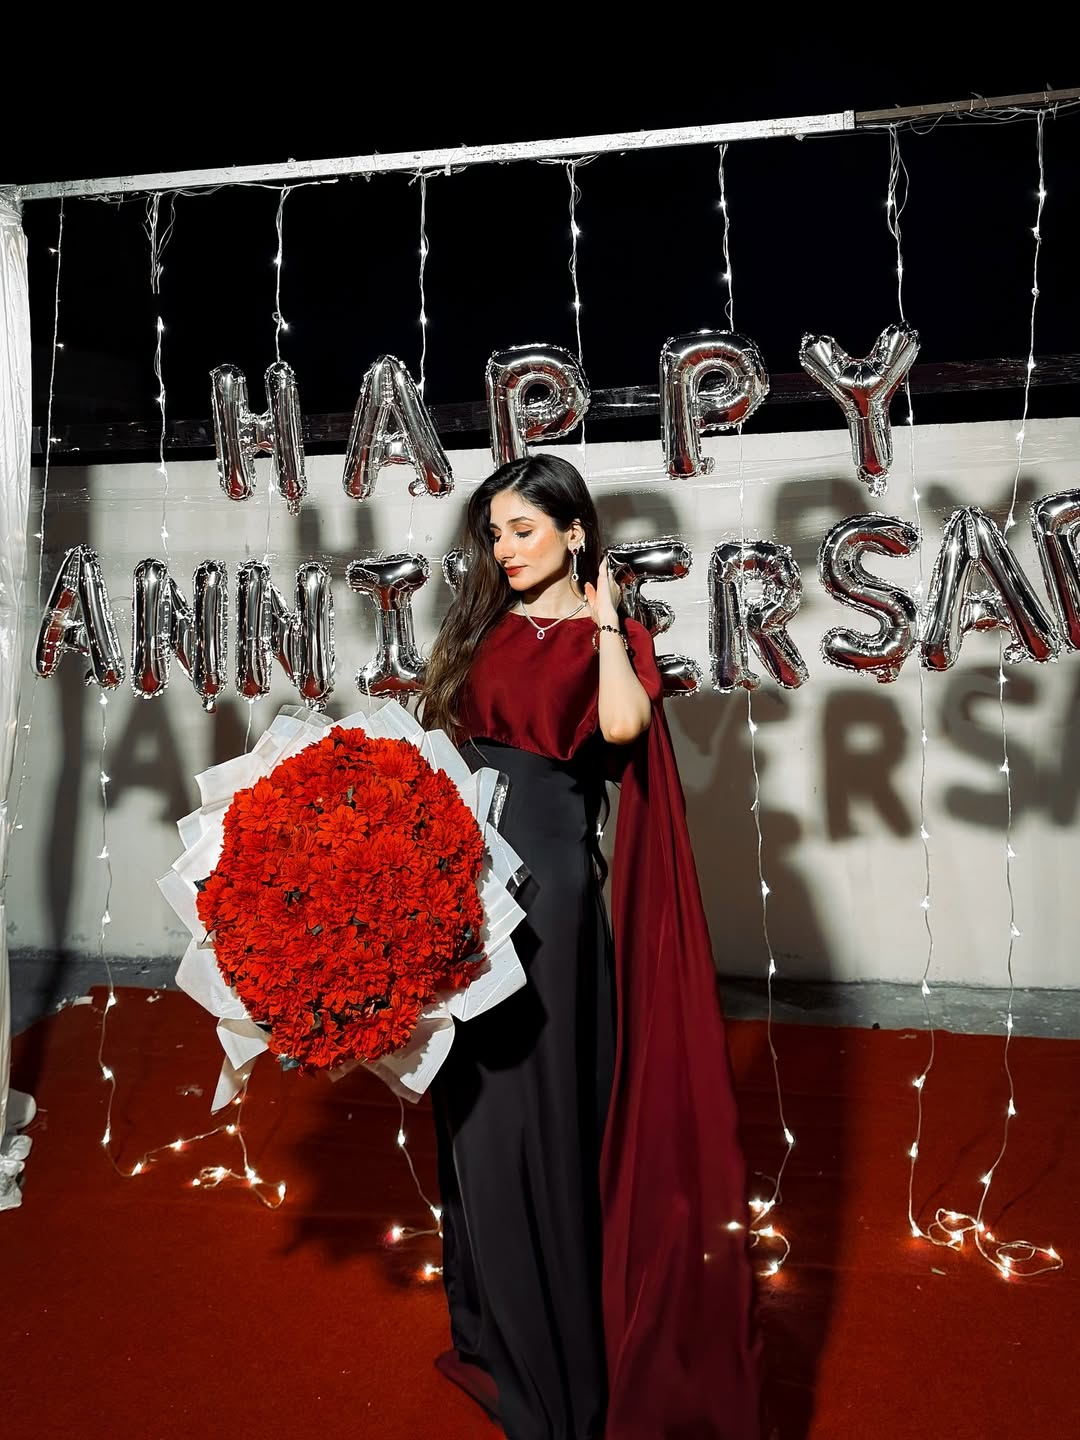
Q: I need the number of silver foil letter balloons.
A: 15